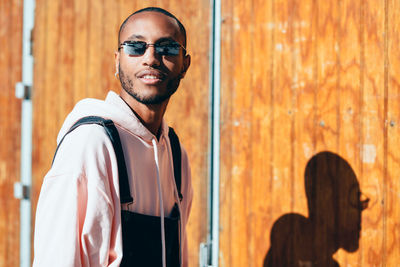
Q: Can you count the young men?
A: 1